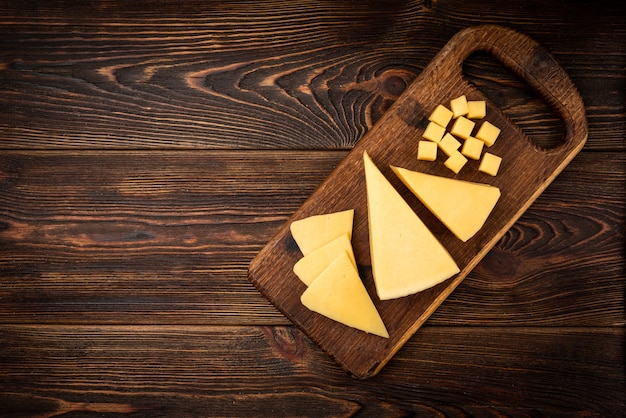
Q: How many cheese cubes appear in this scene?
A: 11